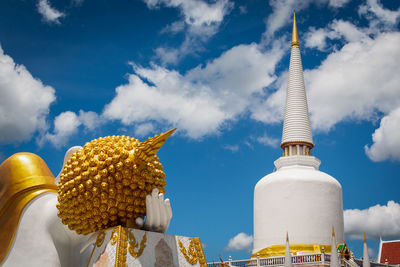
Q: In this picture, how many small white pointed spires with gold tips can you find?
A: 3